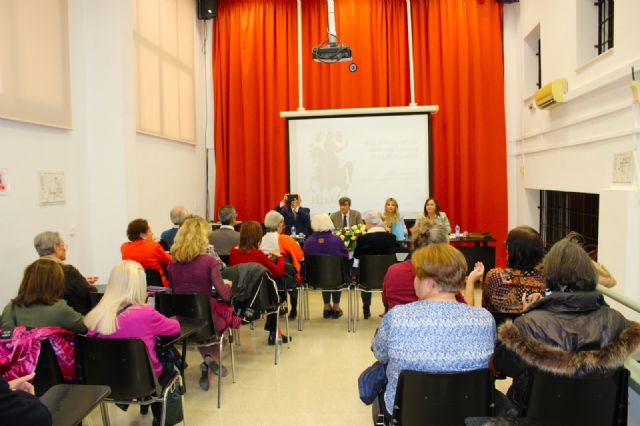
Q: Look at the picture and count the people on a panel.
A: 4